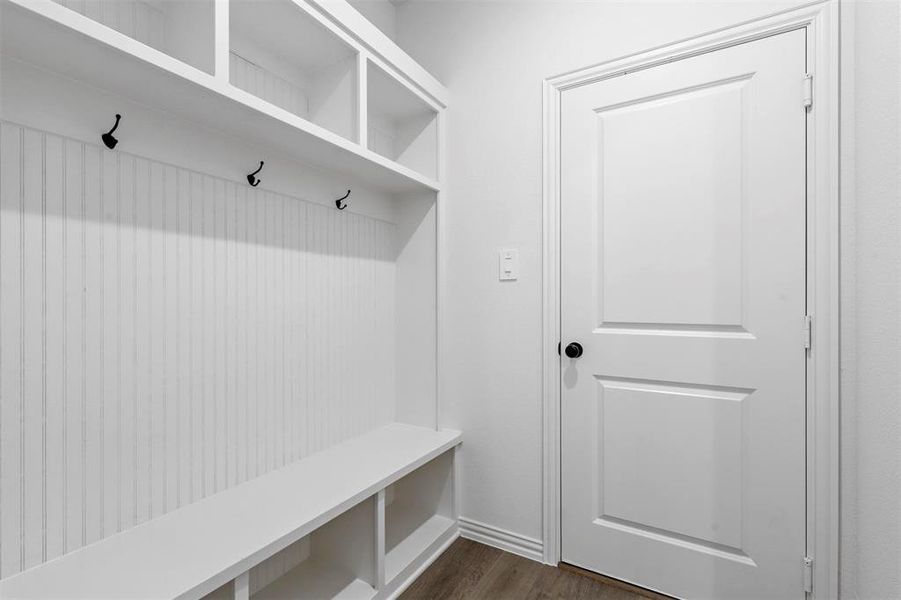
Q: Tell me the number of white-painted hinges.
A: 3